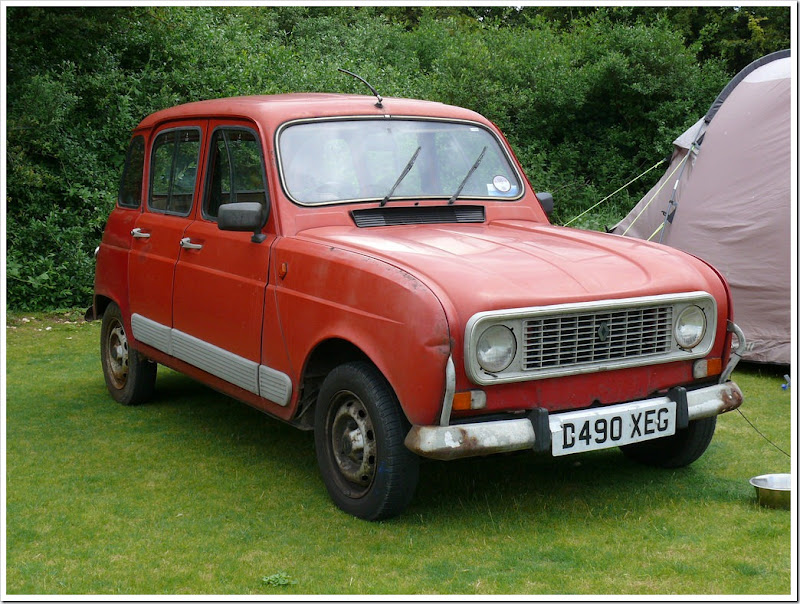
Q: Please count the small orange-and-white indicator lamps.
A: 2